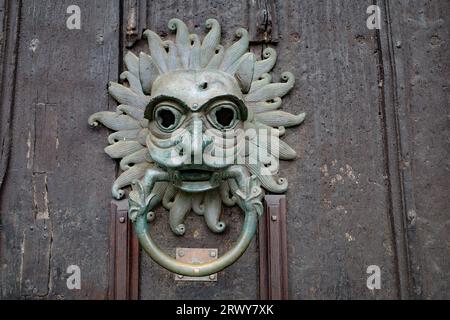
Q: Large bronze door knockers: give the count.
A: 1